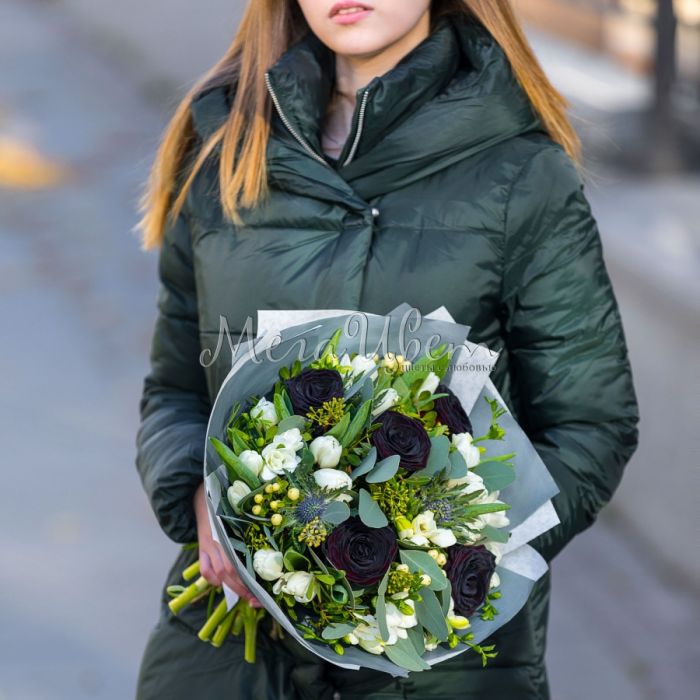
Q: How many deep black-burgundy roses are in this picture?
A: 5